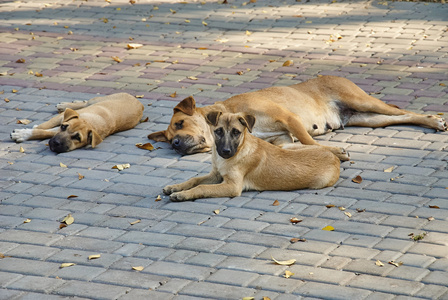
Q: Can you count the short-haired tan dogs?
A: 3